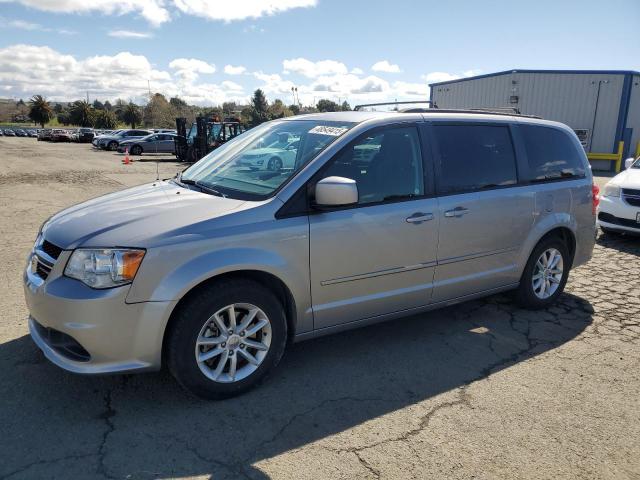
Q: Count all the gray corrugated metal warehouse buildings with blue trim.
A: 1